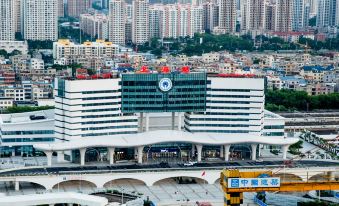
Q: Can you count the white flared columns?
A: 8